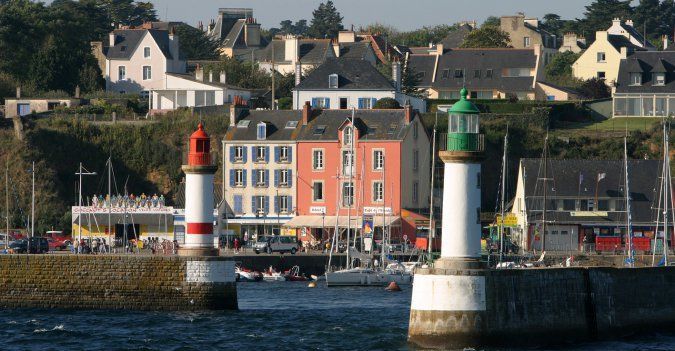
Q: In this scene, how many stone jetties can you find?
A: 2